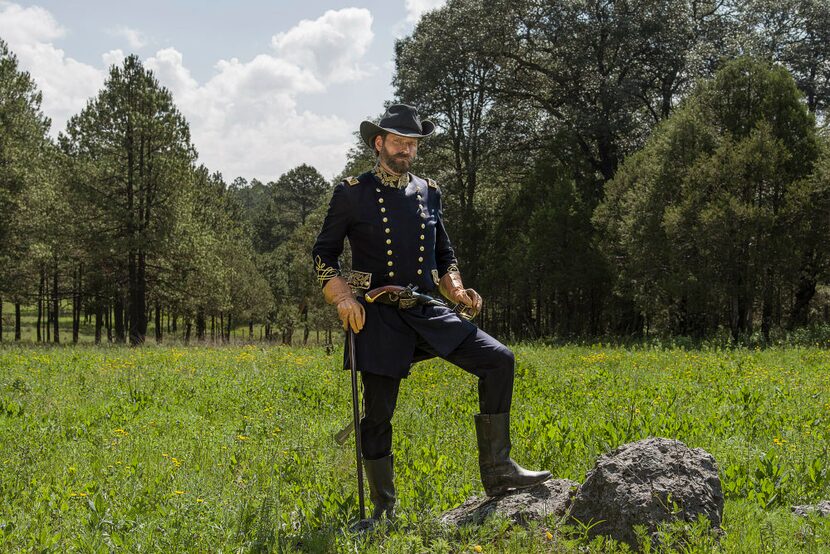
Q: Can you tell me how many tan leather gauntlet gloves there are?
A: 2